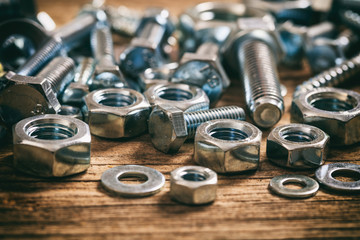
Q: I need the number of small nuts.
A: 1